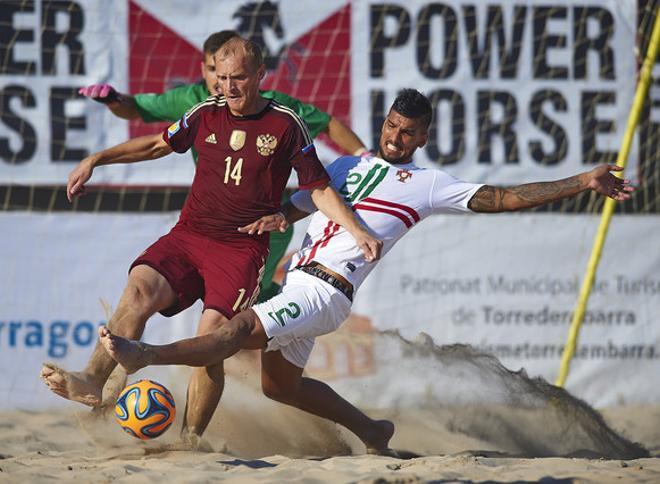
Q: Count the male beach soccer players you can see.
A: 3